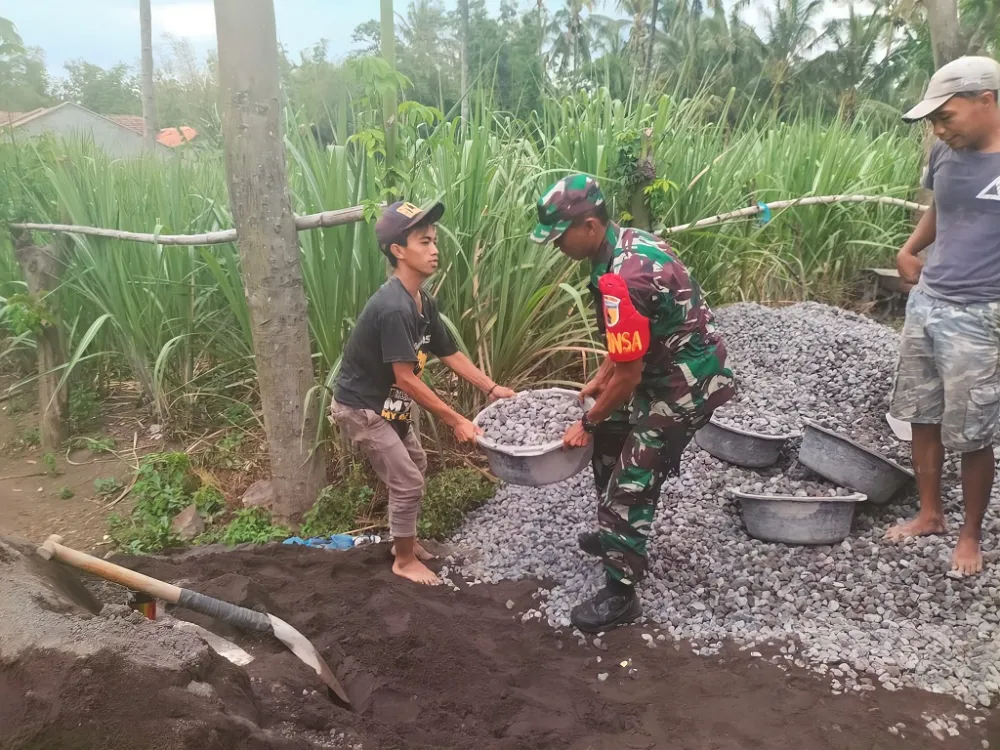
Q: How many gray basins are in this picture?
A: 4